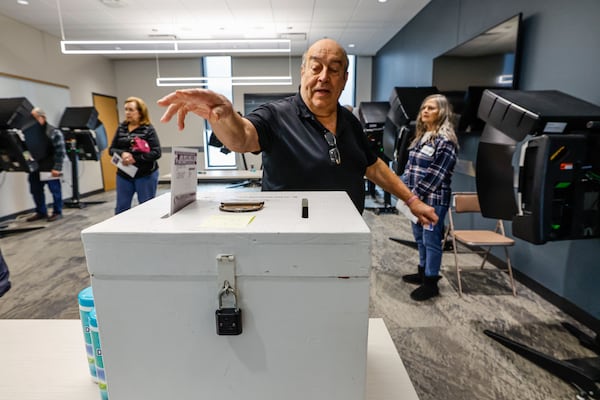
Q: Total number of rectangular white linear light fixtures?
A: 2